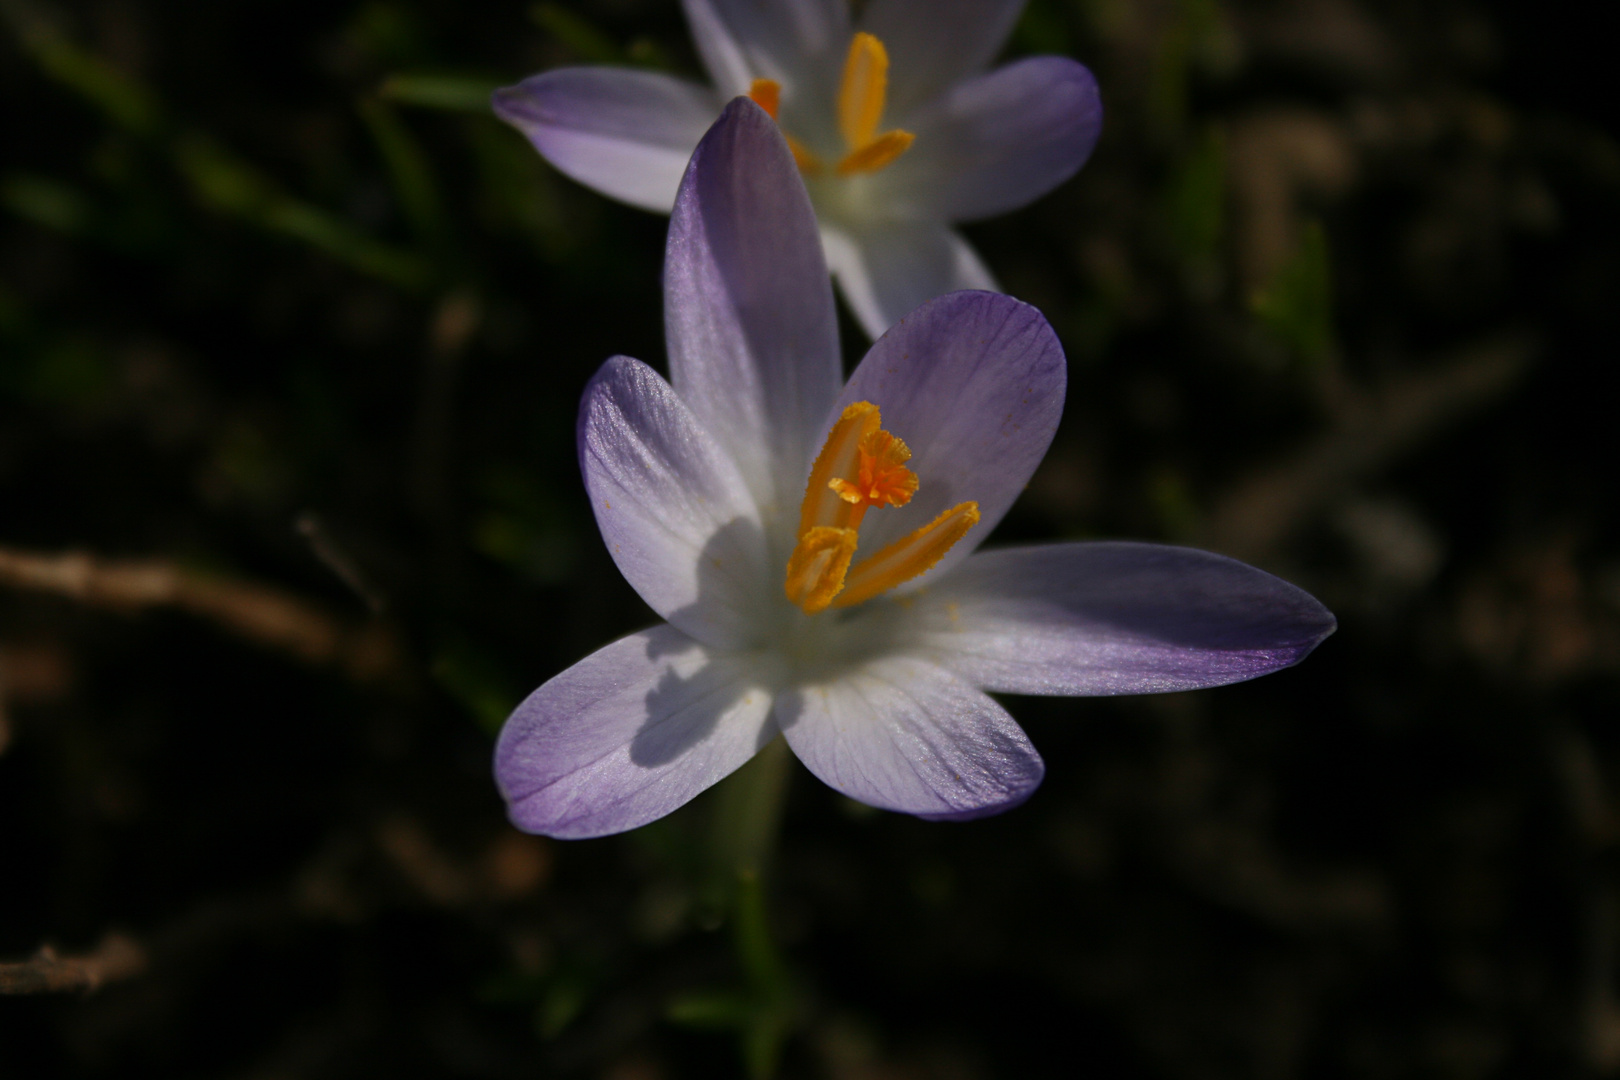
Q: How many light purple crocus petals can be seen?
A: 11